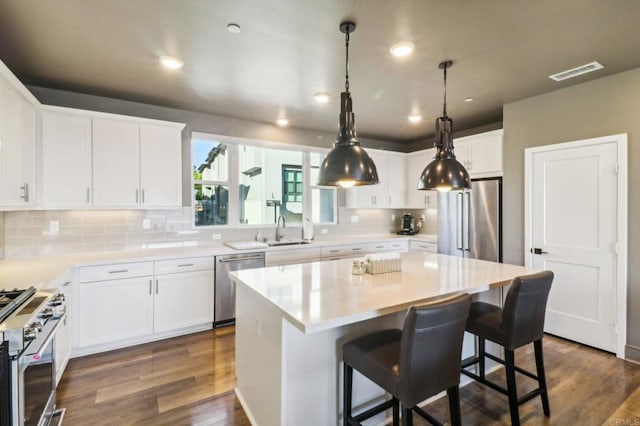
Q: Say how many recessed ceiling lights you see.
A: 5